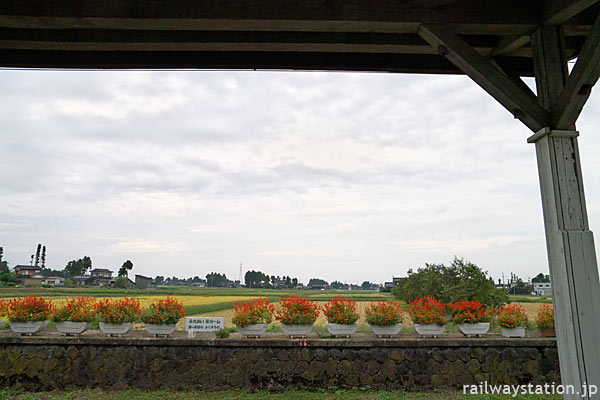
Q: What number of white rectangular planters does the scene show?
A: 11